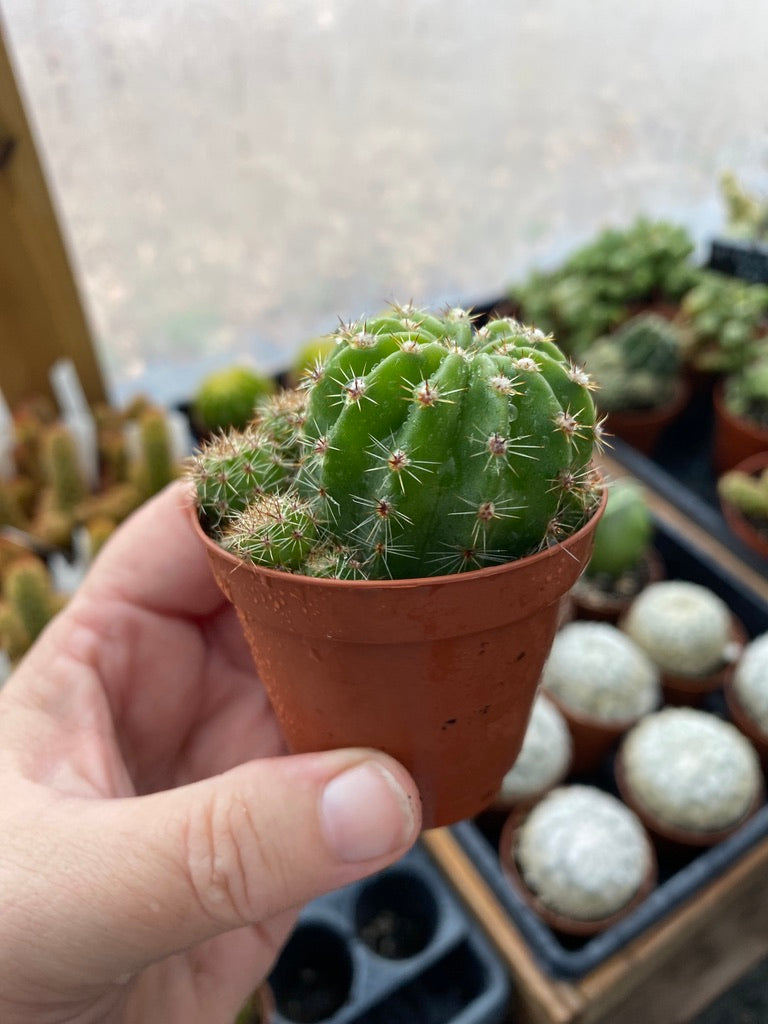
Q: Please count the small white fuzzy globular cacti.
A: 6